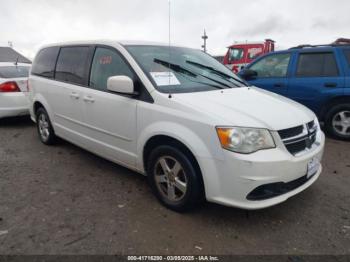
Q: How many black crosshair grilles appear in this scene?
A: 1